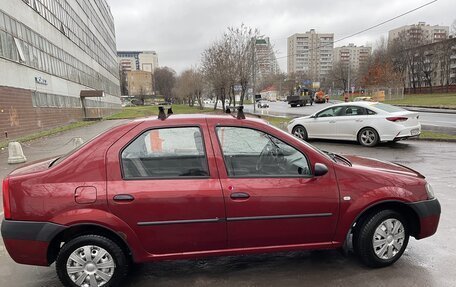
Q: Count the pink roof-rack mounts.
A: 0